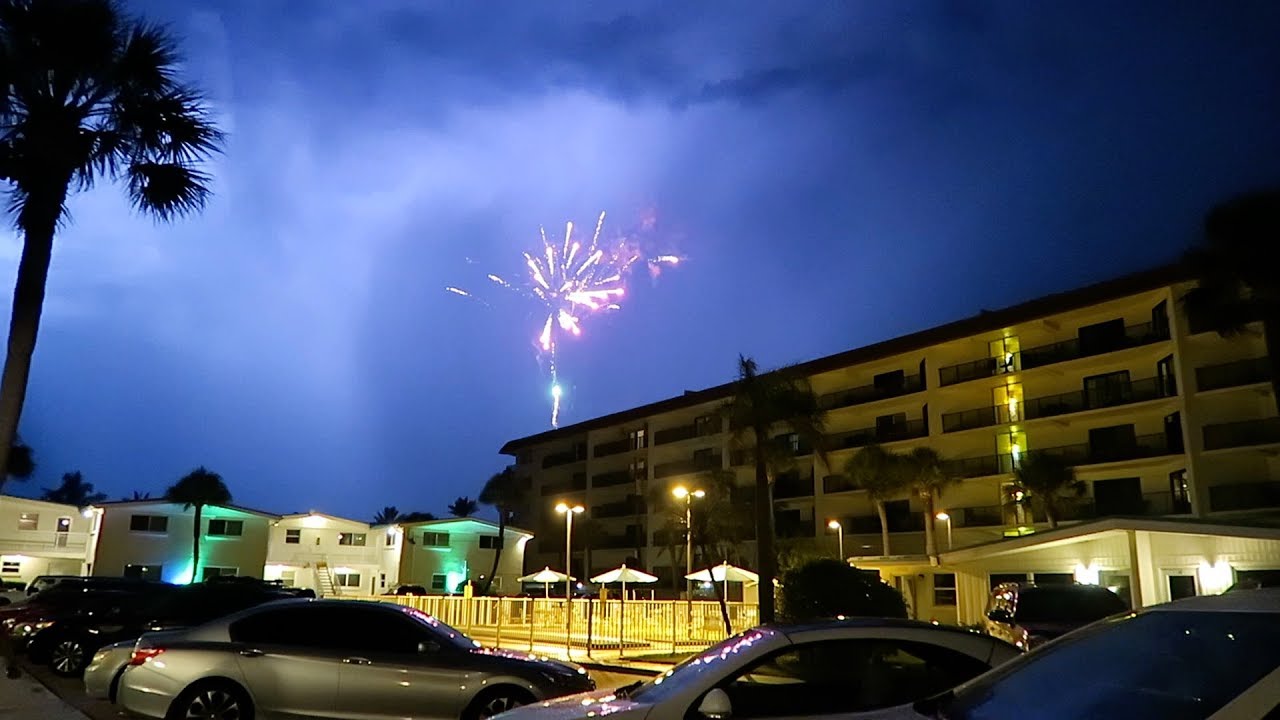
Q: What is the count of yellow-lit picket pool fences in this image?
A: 1